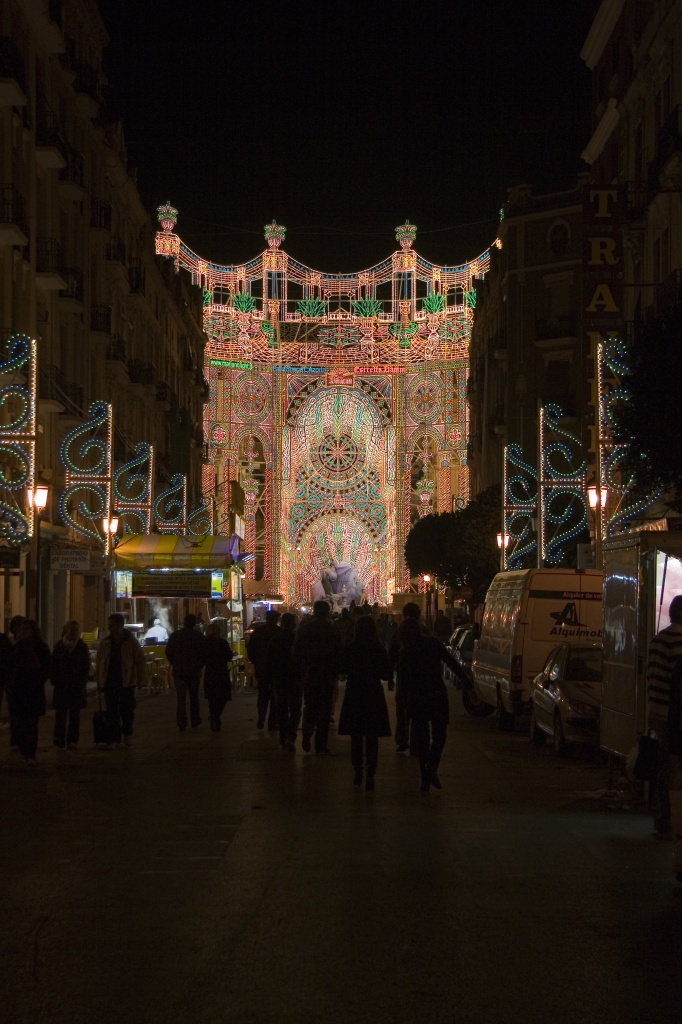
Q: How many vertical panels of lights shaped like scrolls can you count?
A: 8